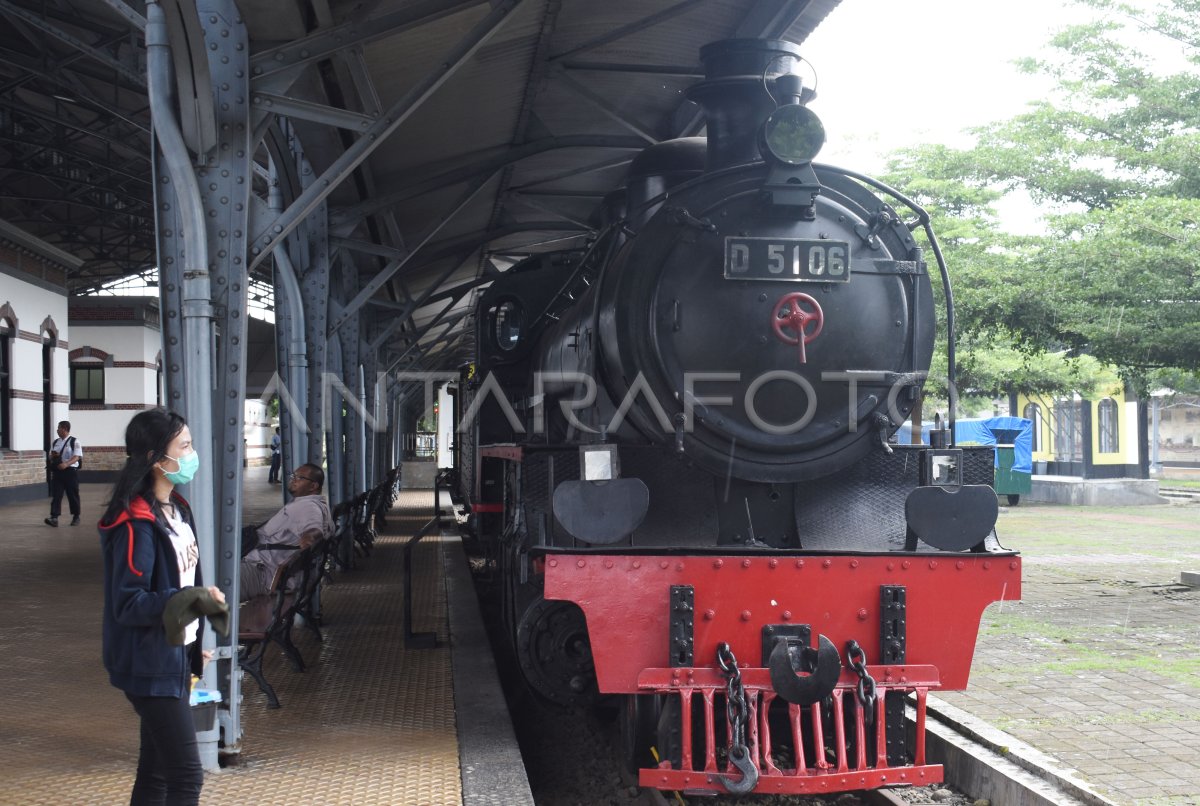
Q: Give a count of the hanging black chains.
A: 2